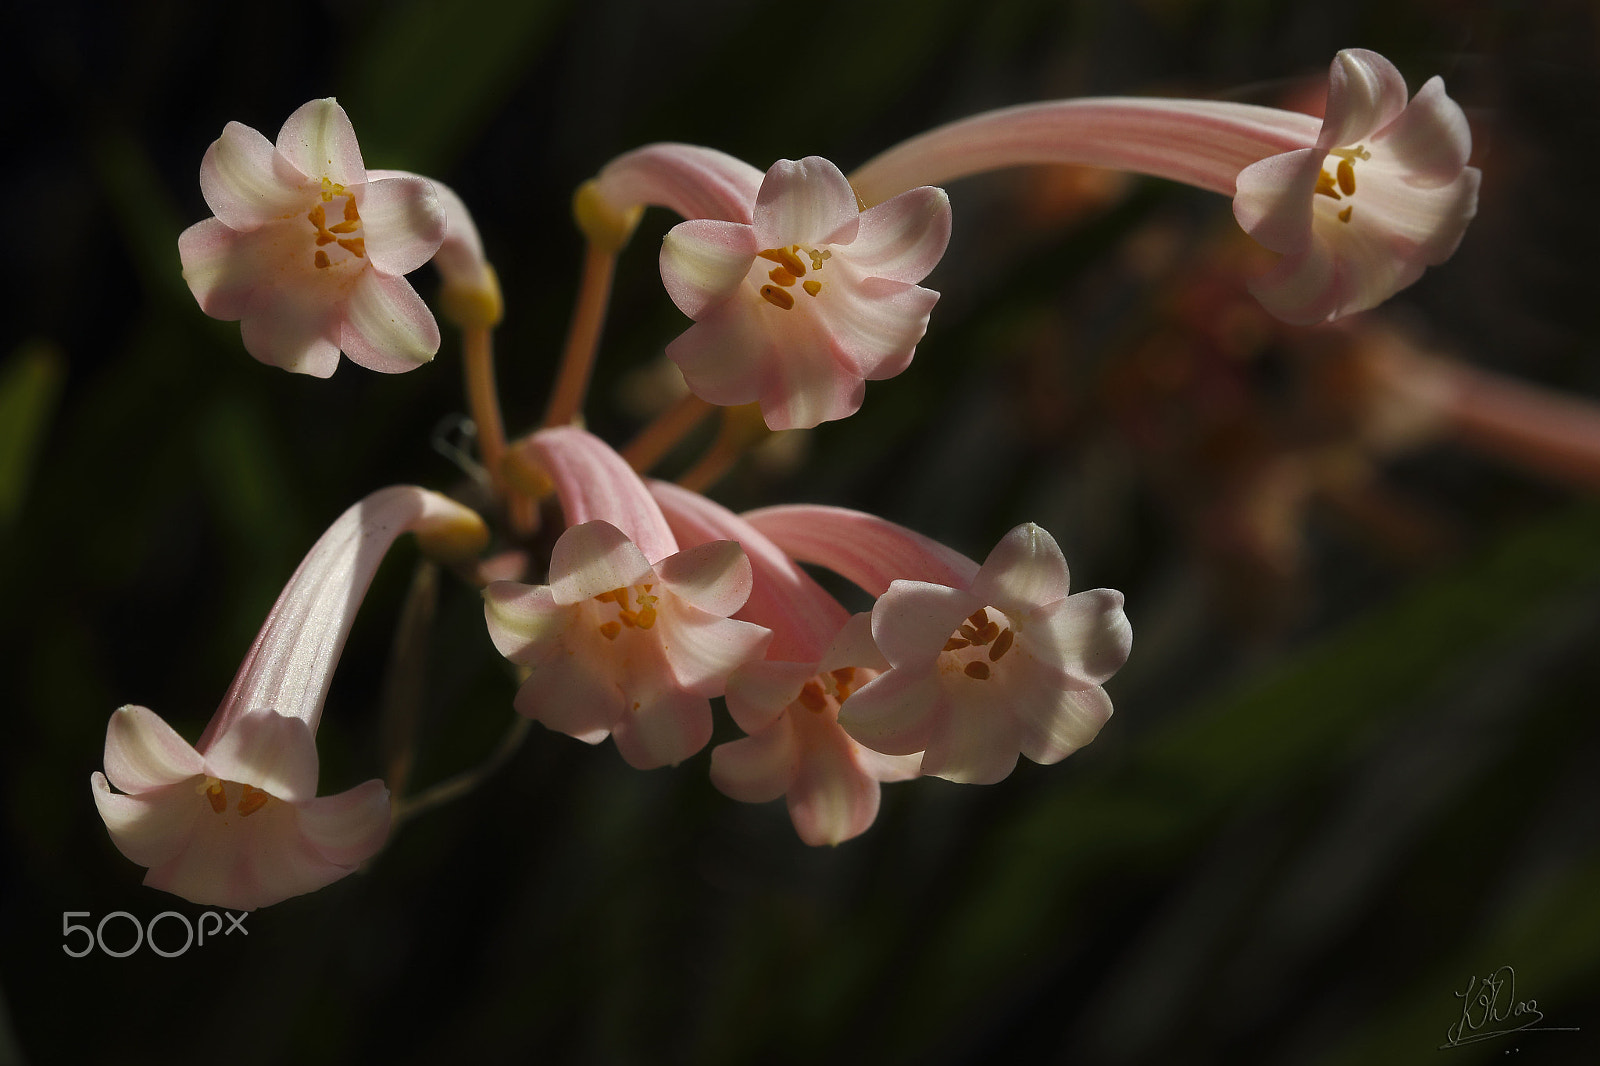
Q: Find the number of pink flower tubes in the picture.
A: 7